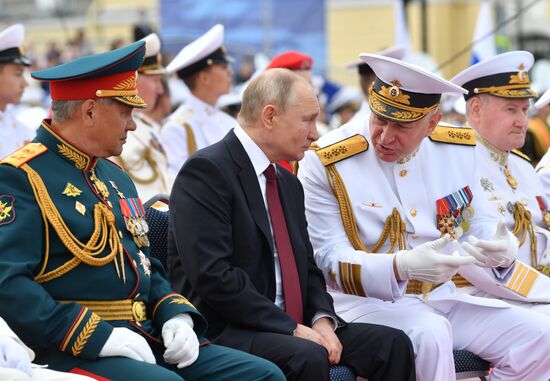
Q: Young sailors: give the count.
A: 2